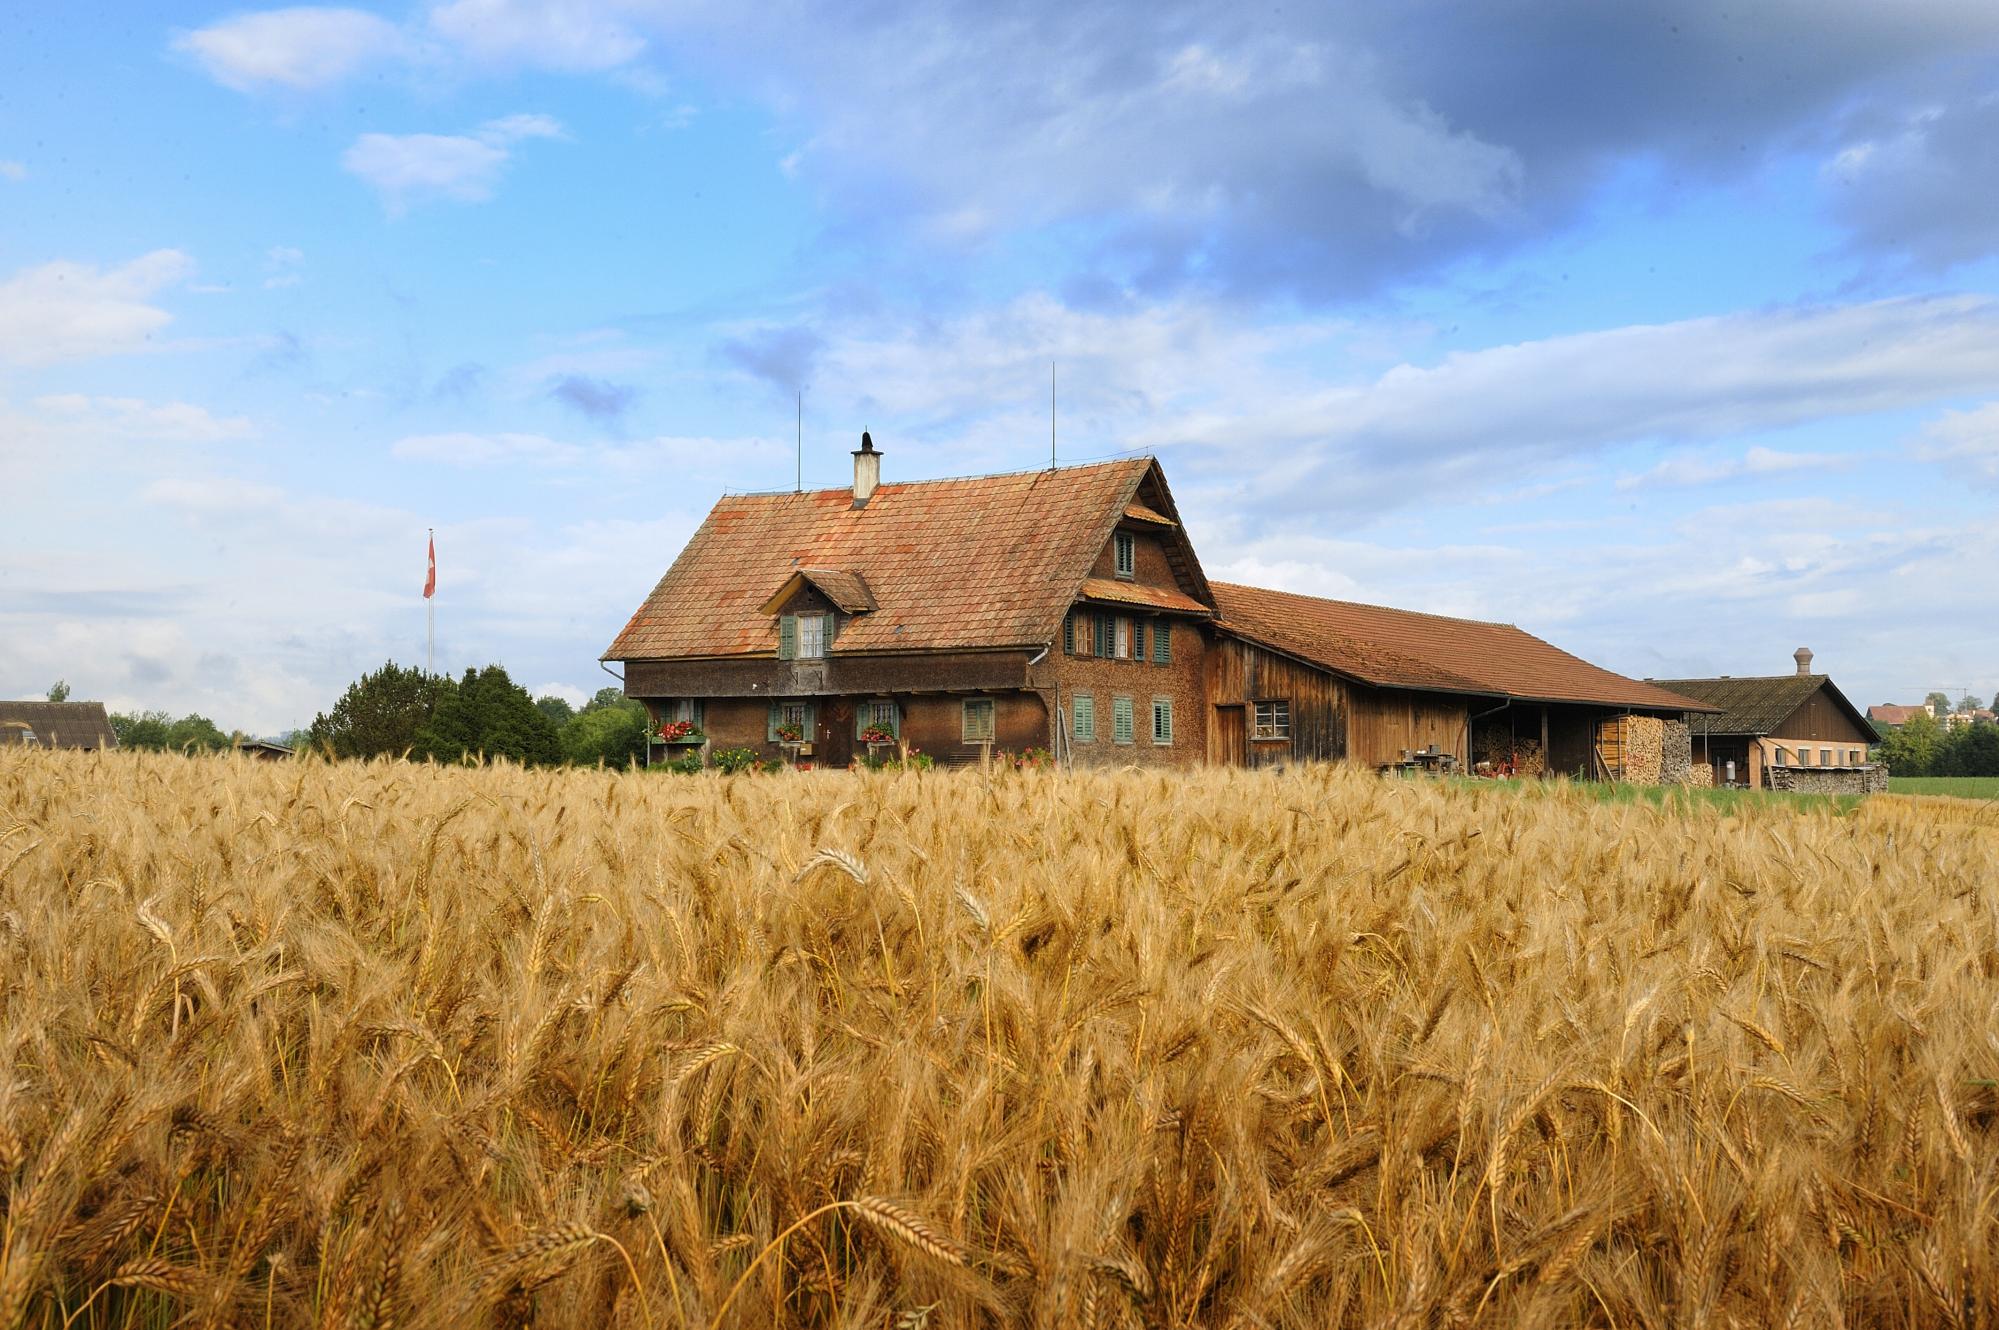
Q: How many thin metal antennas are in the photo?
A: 2